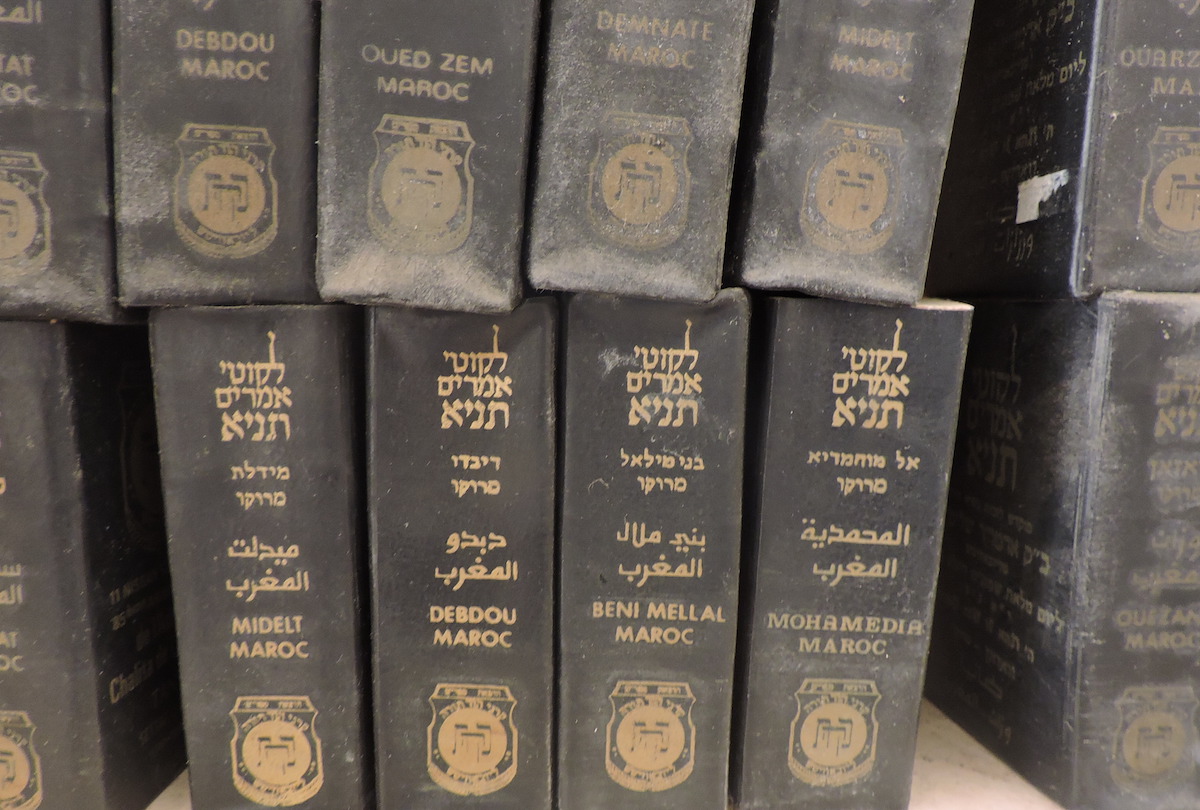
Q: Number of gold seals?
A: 12